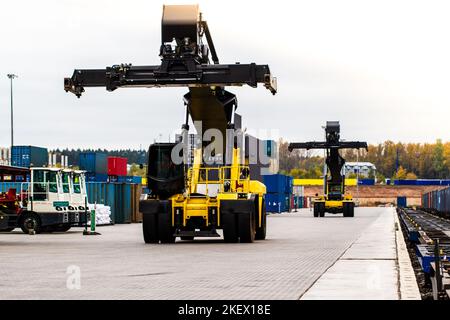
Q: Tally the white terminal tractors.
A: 3